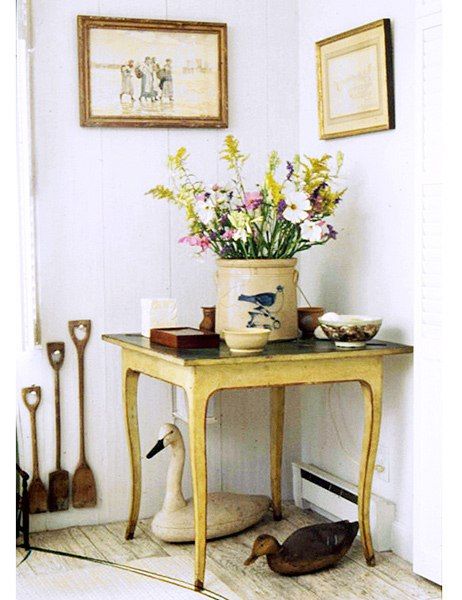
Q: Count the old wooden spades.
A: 3